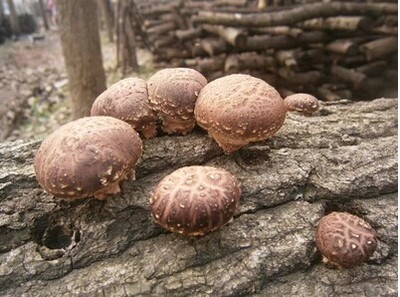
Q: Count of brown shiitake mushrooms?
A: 7